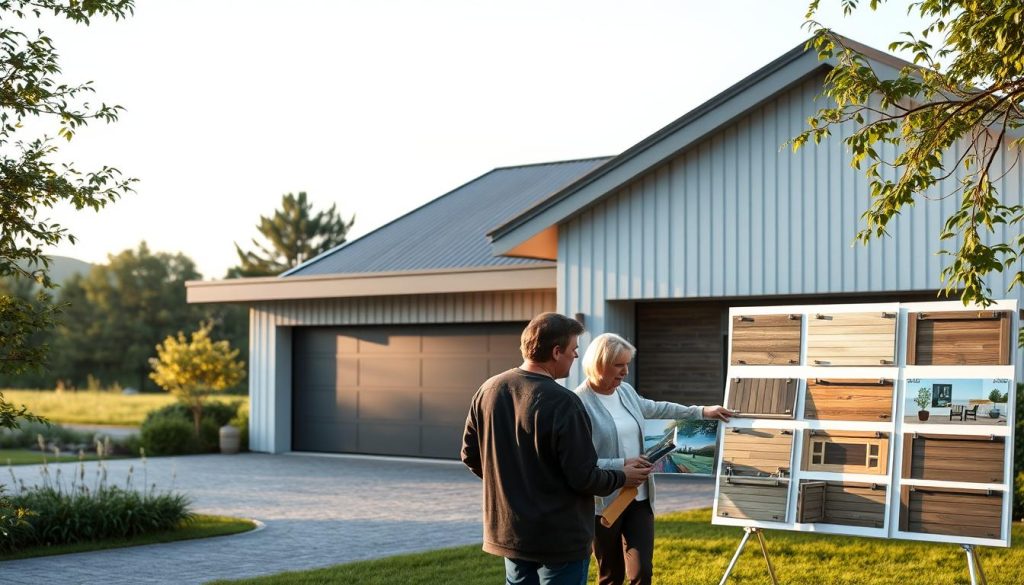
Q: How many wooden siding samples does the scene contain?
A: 11